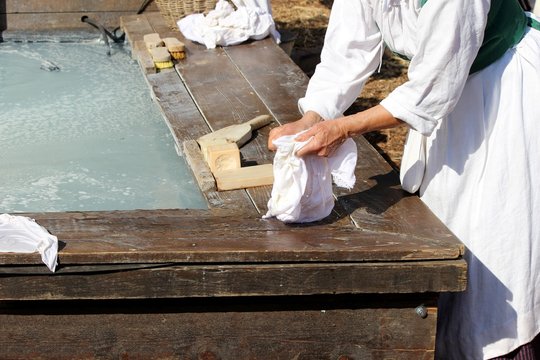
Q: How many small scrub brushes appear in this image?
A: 3